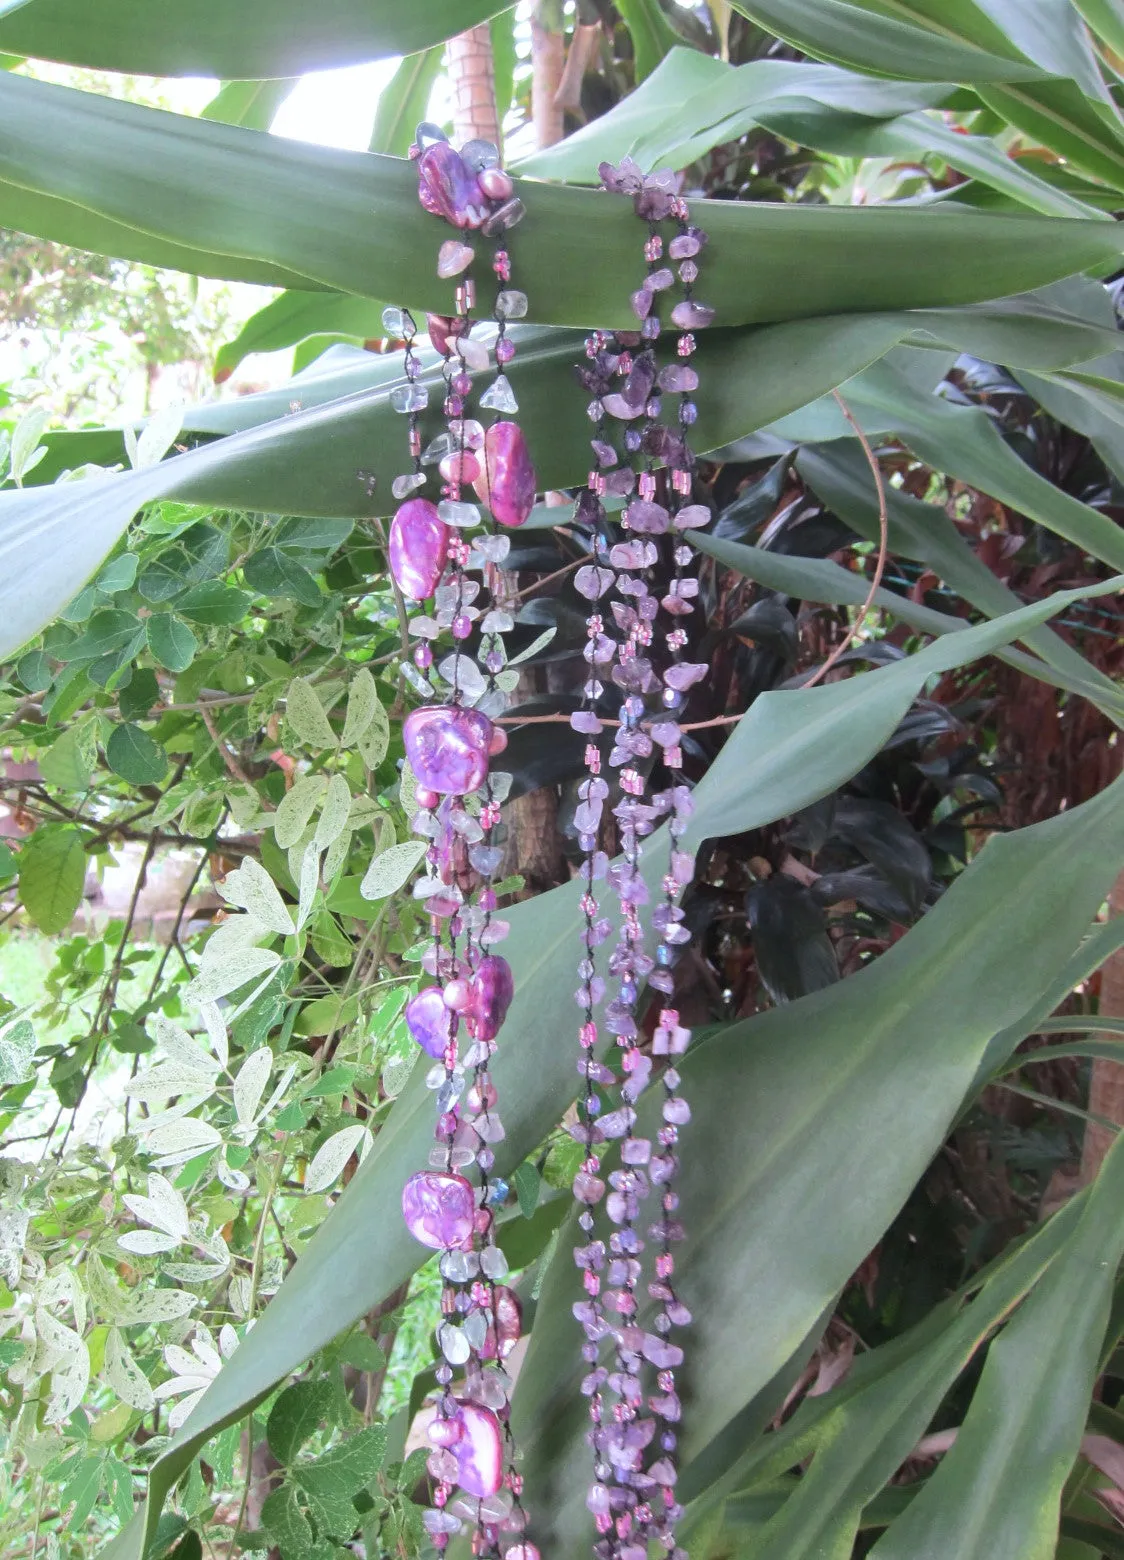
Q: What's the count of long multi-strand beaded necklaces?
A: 2